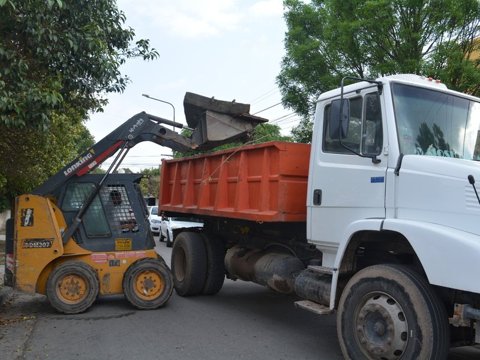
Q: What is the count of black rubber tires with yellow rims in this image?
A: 2